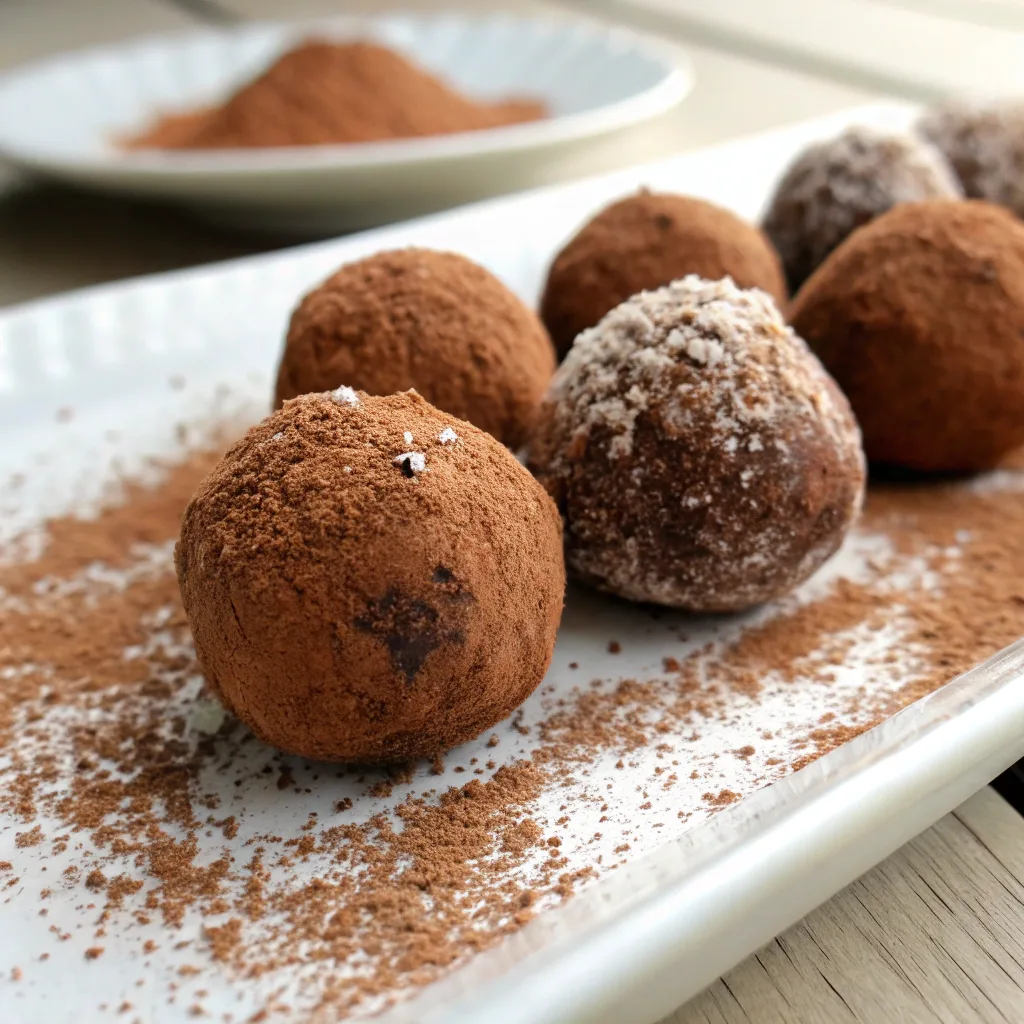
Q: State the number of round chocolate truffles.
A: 7